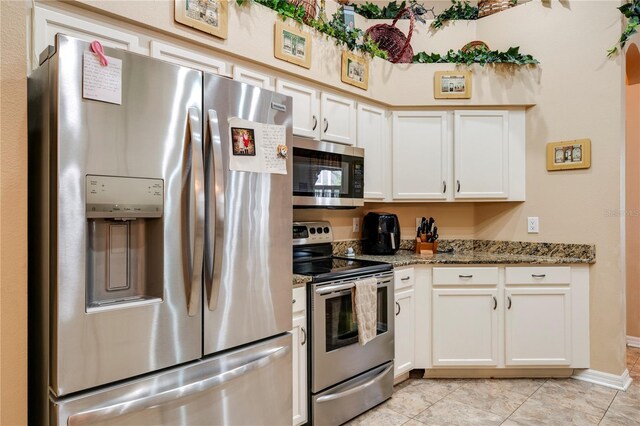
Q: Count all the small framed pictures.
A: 5